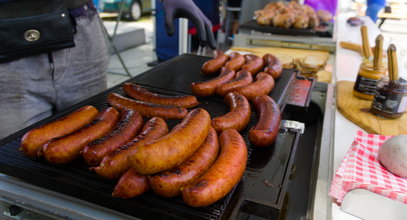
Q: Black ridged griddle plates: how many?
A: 1